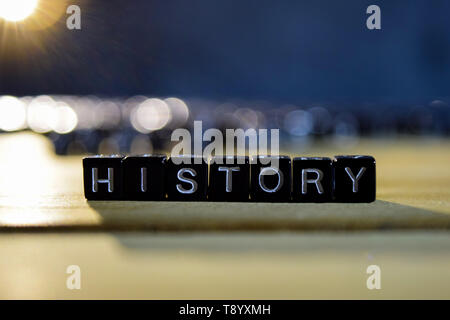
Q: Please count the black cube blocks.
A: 7